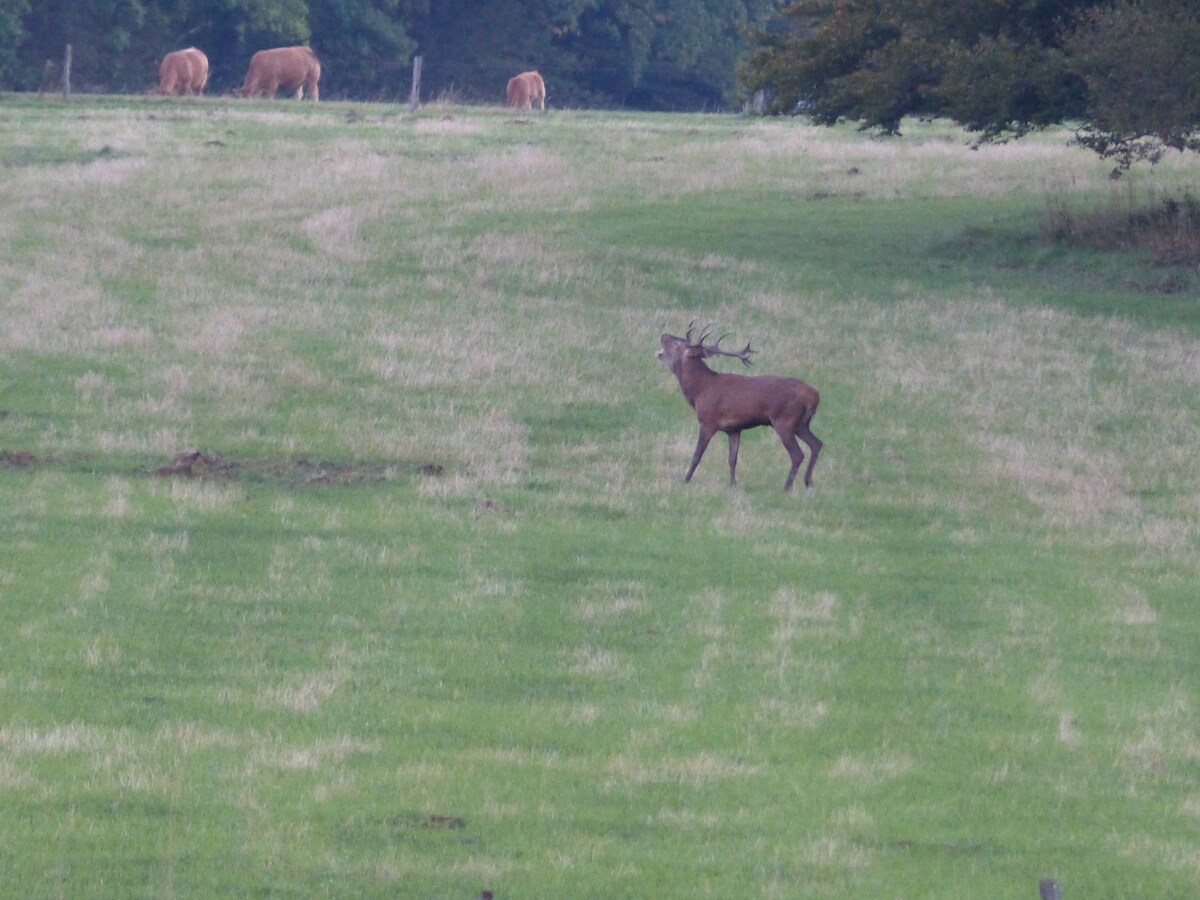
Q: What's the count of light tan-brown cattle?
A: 3